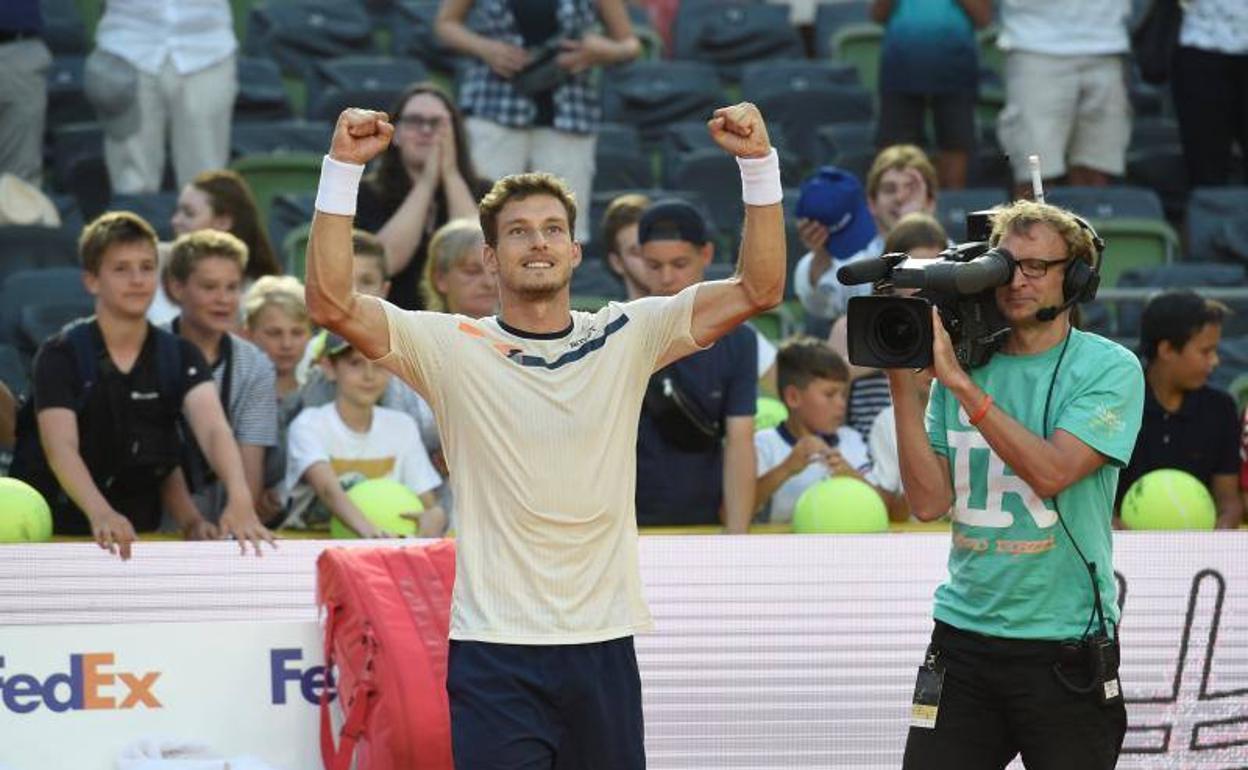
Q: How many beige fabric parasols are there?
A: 0